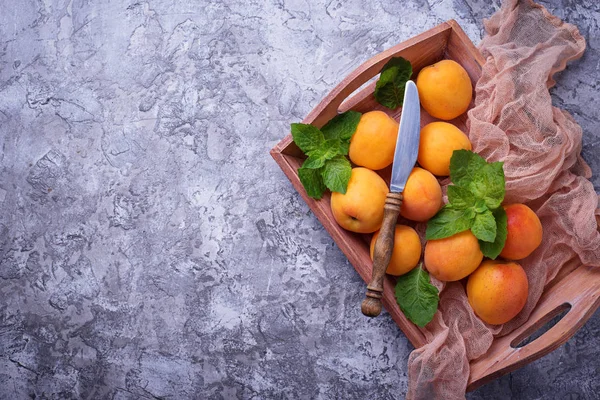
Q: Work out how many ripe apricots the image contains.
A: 9